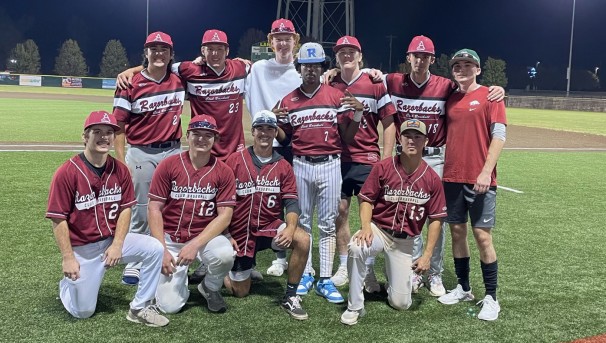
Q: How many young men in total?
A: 11